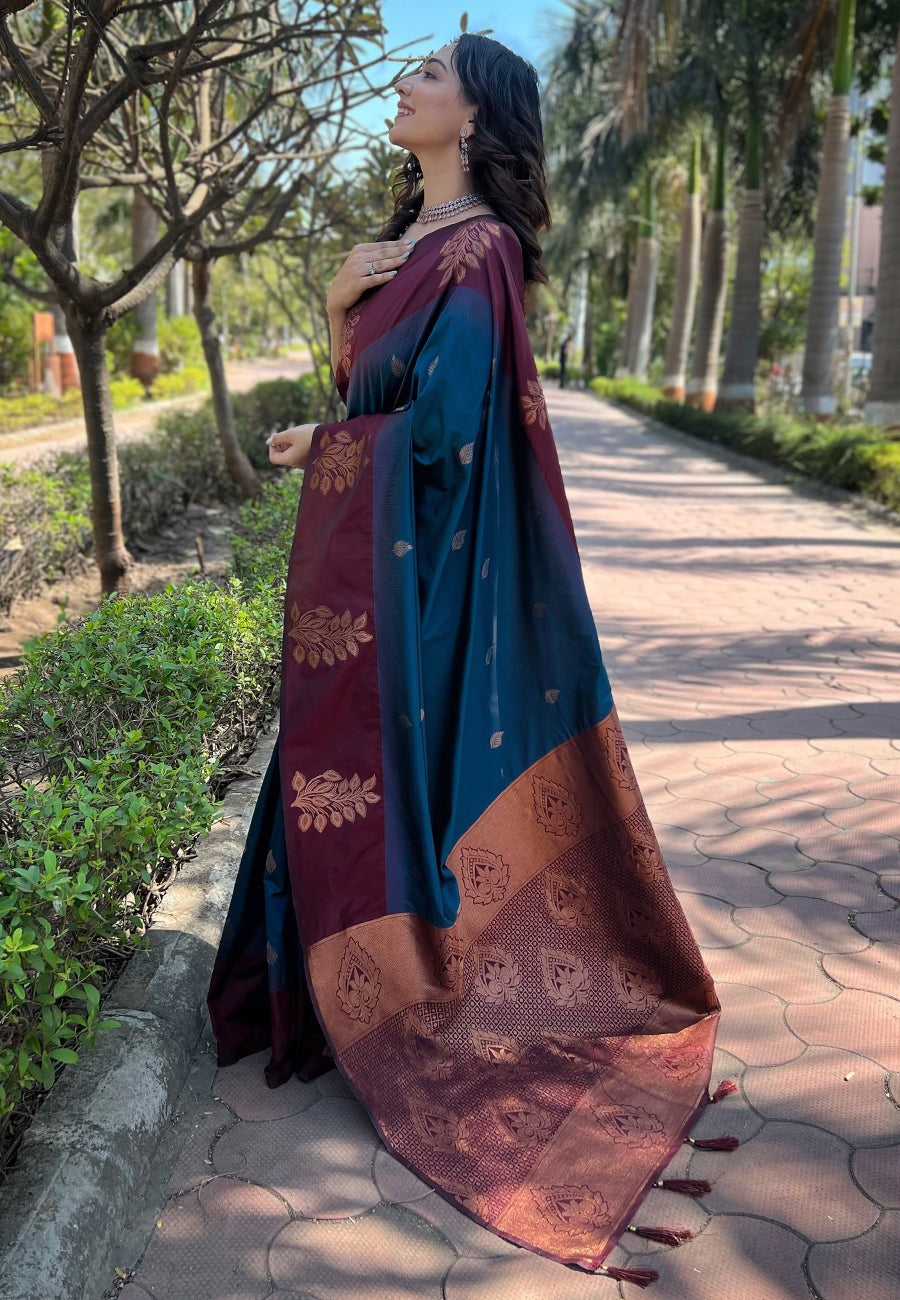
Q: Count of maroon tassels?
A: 5